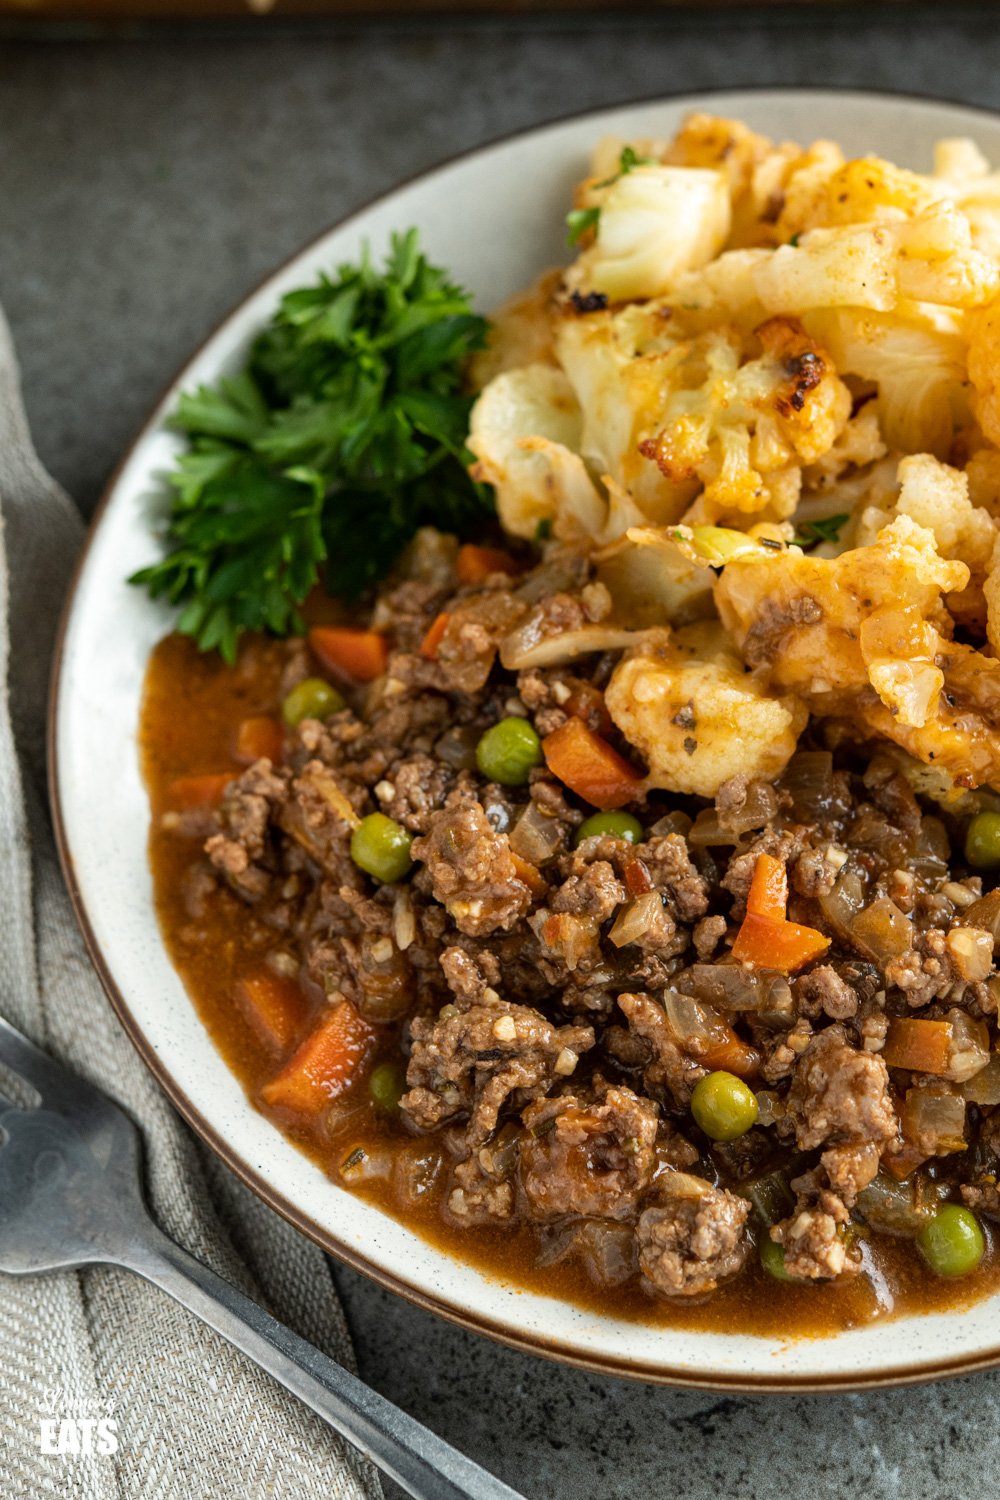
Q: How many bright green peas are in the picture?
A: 9